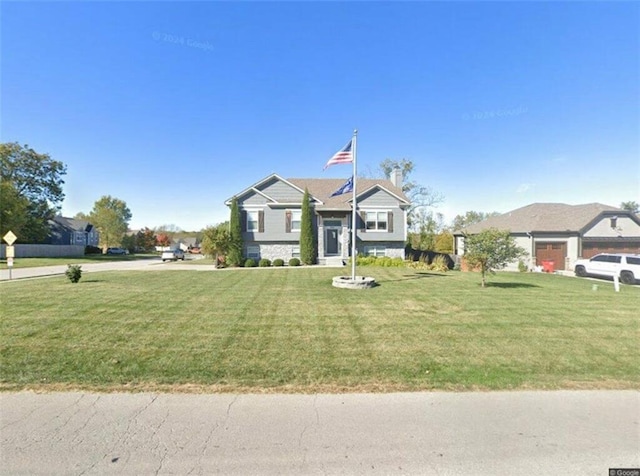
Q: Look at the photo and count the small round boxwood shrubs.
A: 4